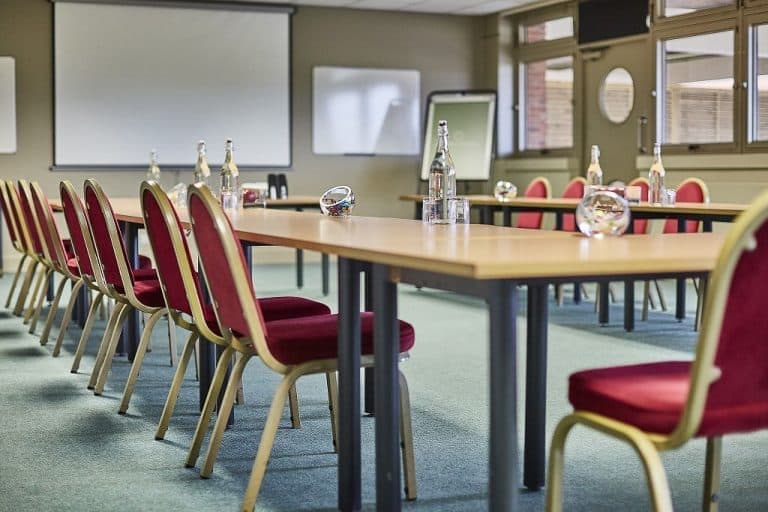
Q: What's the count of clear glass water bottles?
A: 6